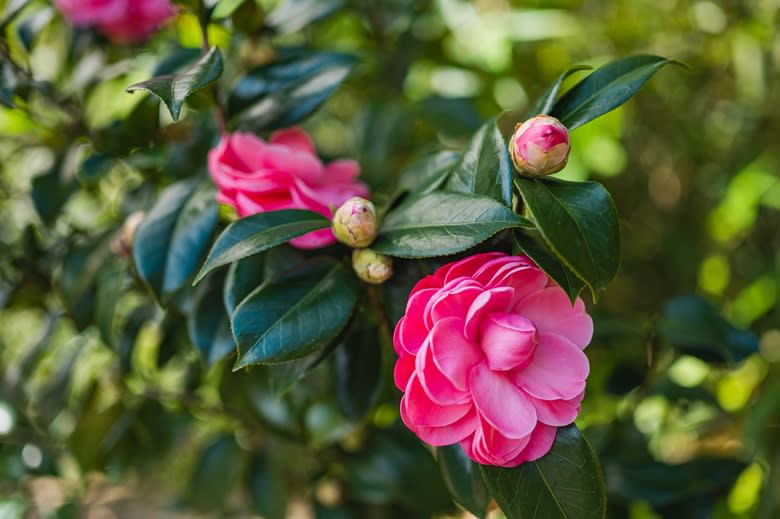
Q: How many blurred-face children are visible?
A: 0